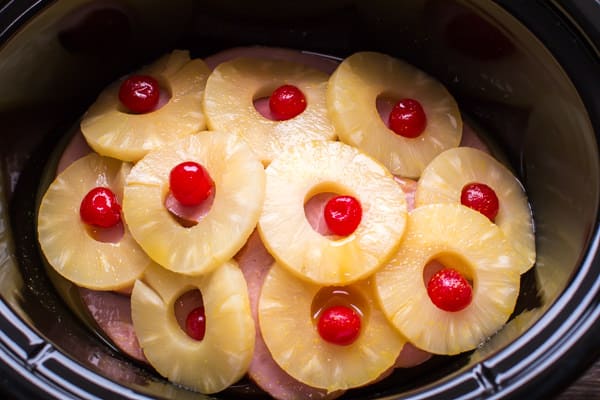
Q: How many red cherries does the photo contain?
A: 10